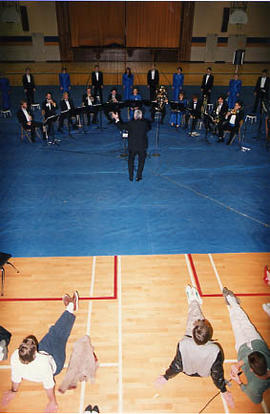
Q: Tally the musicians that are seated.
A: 11